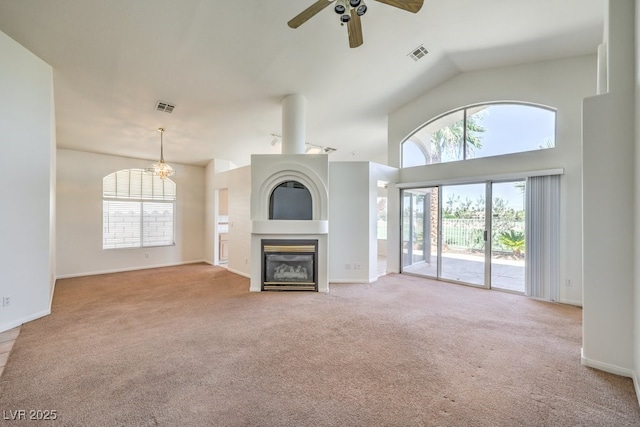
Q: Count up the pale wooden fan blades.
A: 3